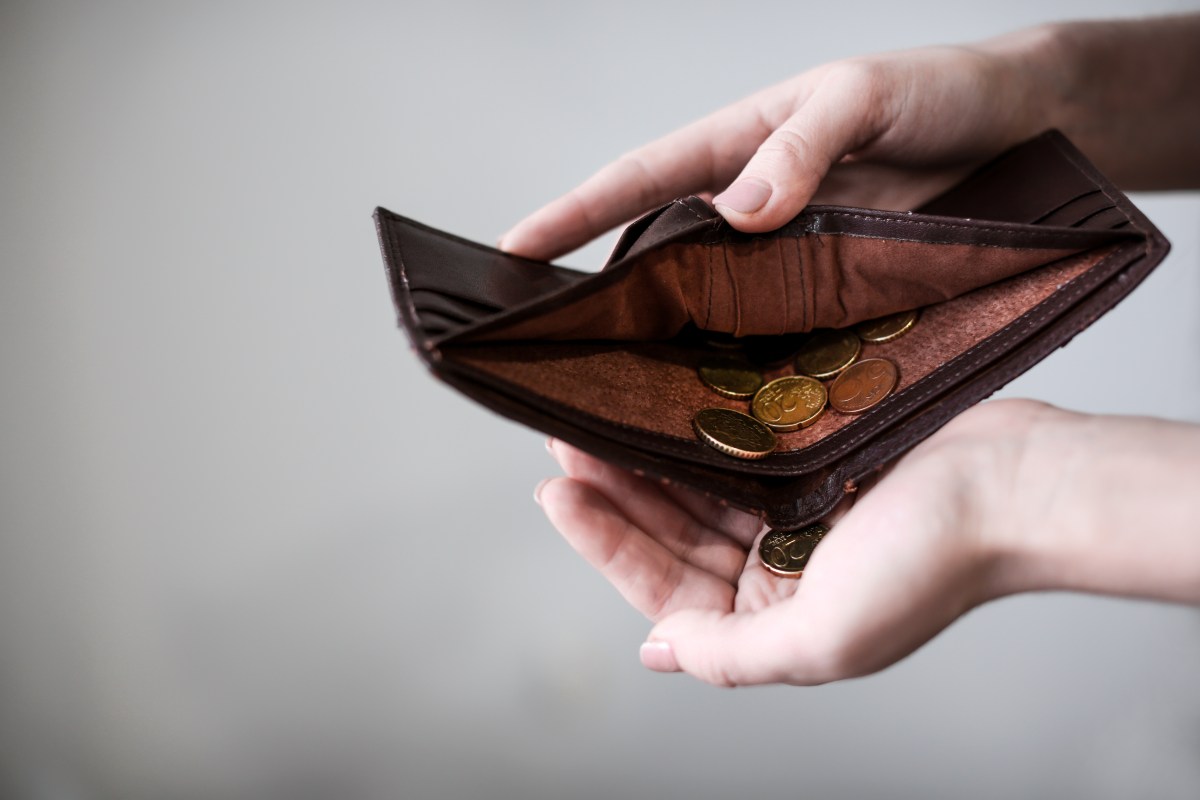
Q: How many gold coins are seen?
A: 6